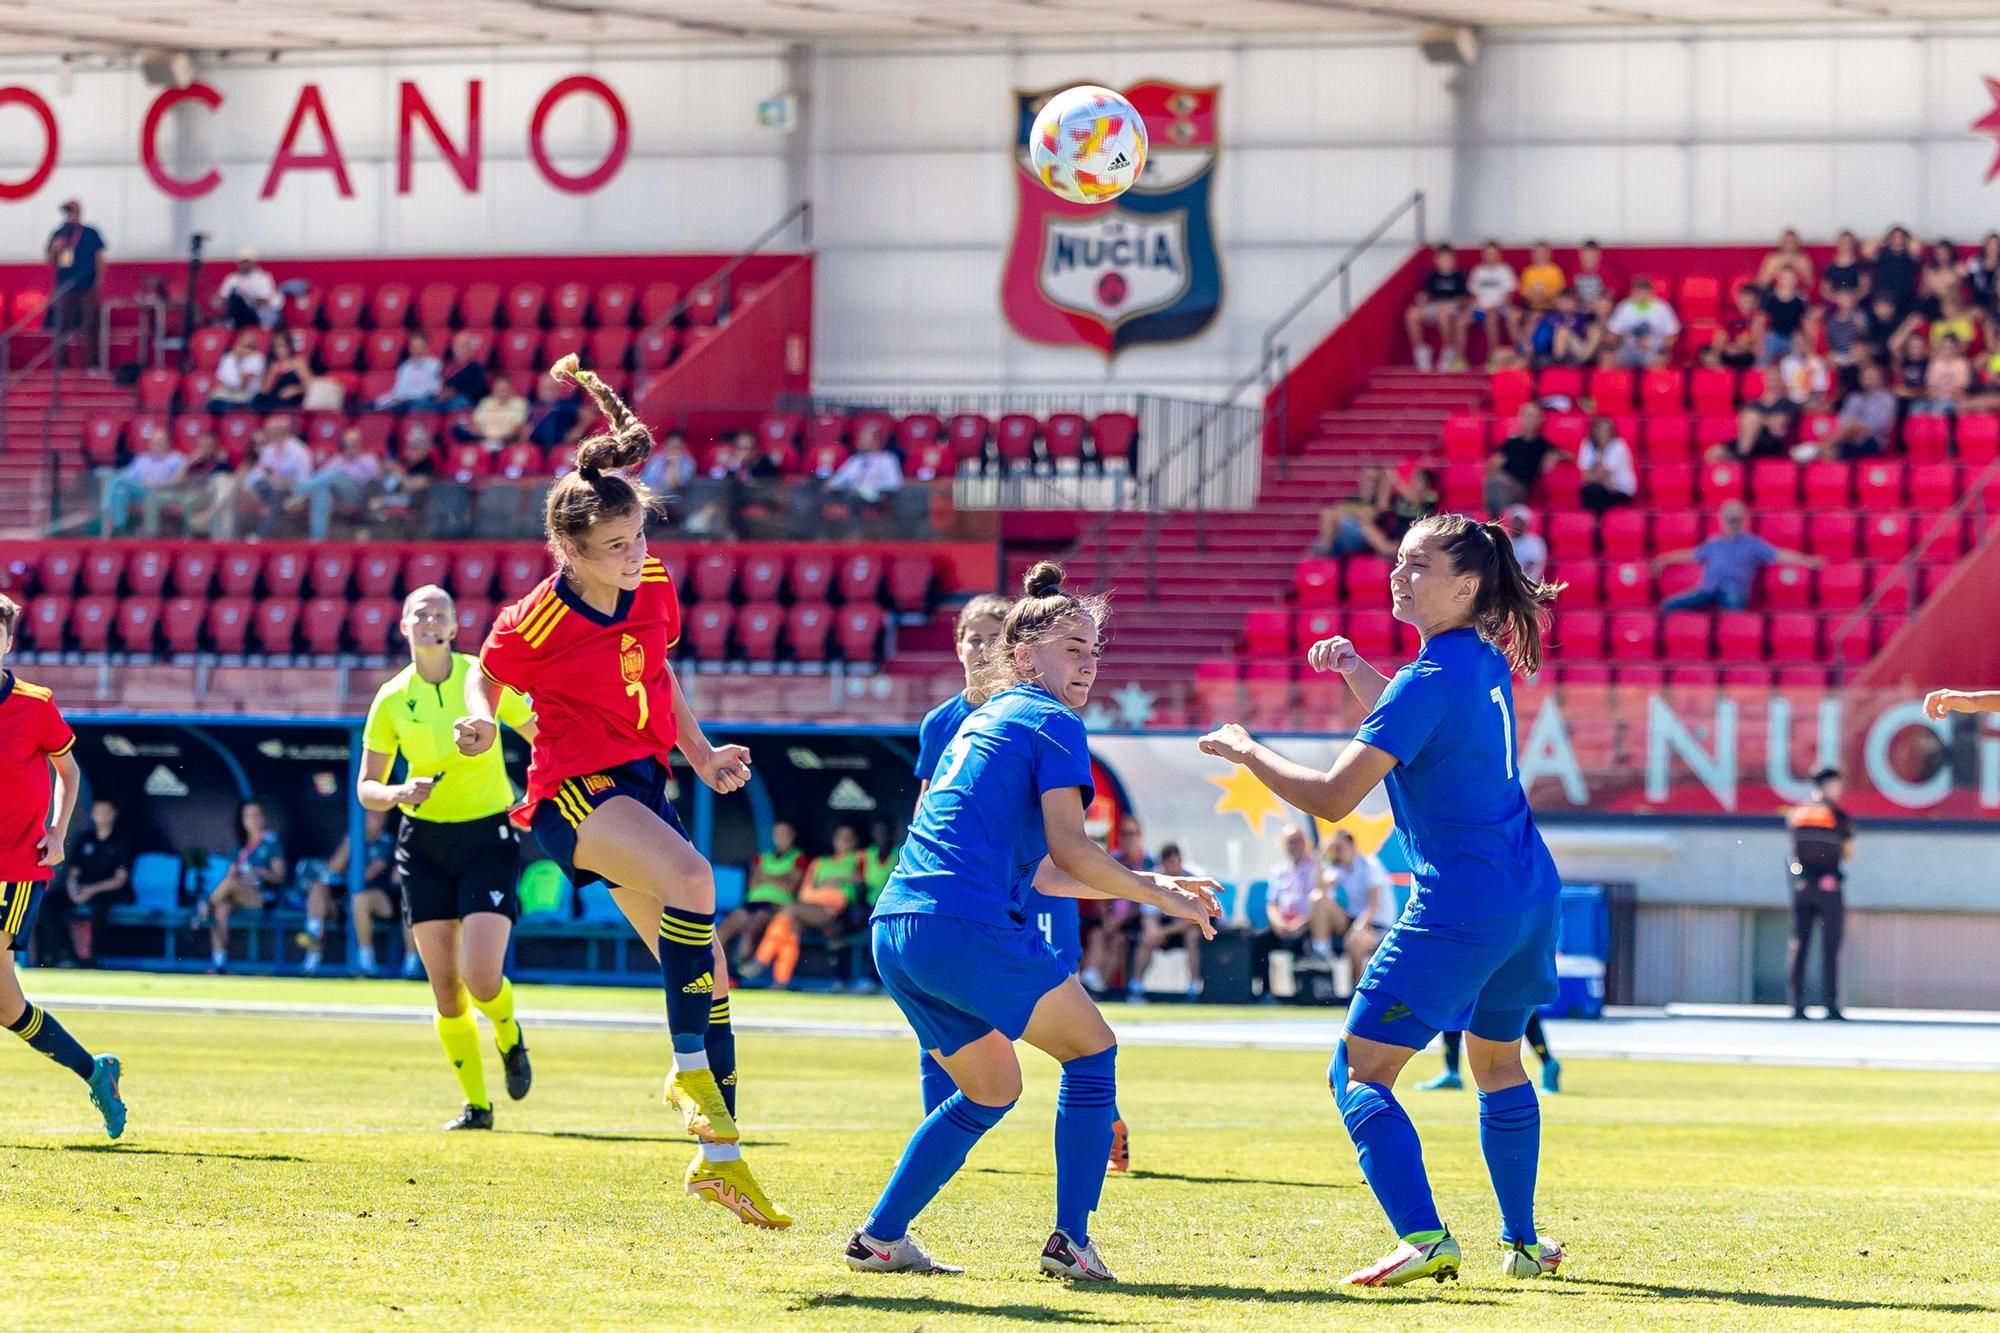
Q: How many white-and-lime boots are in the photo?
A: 2